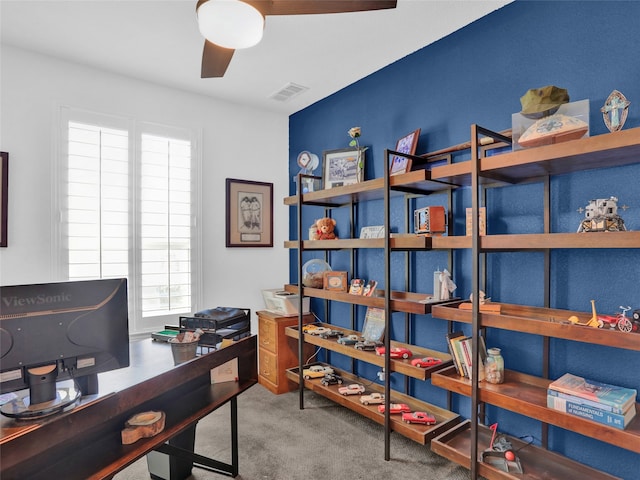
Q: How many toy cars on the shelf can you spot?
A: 13